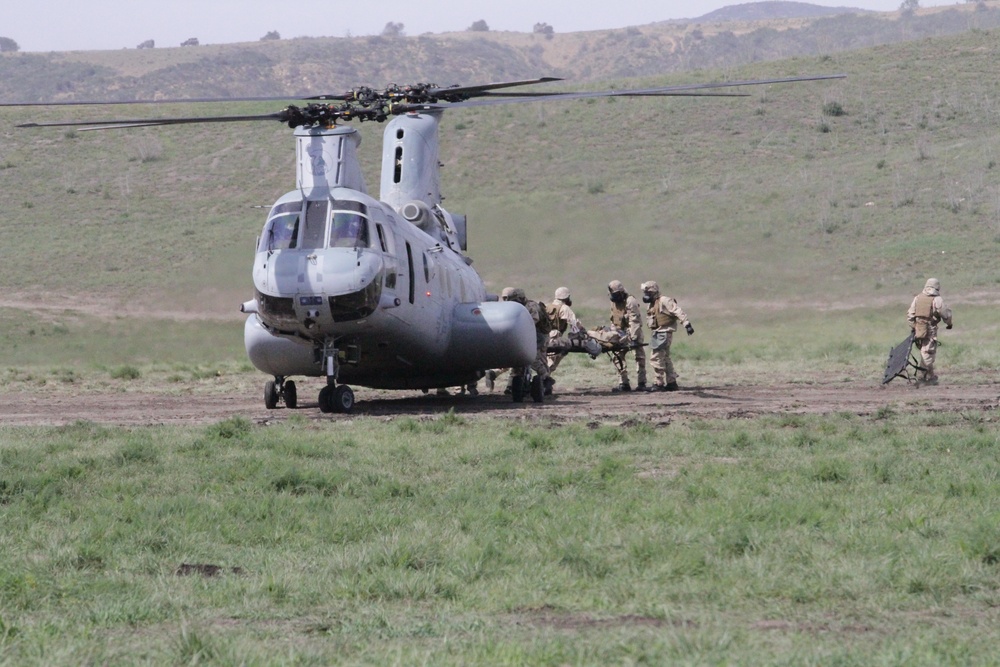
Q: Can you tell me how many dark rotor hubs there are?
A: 2